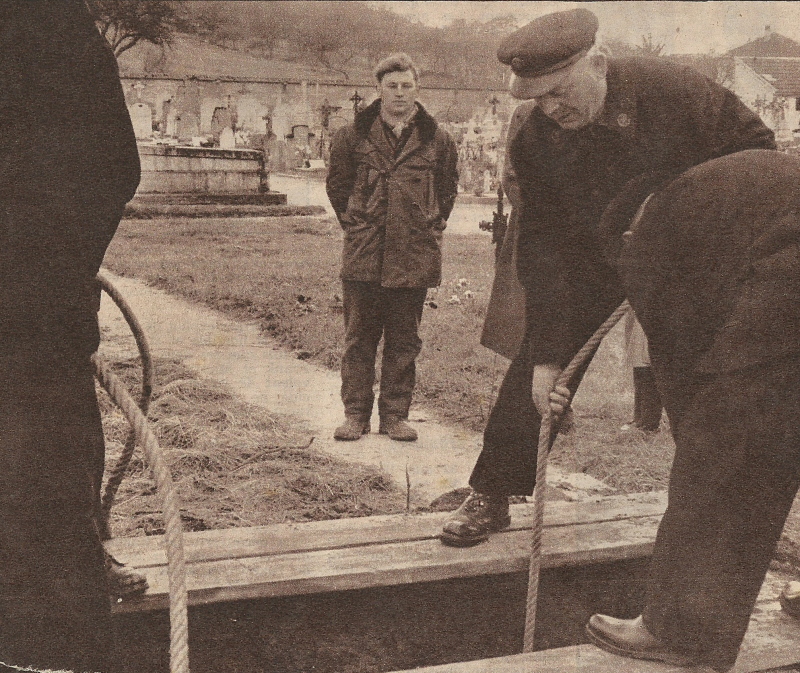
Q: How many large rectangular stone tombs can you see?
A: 1